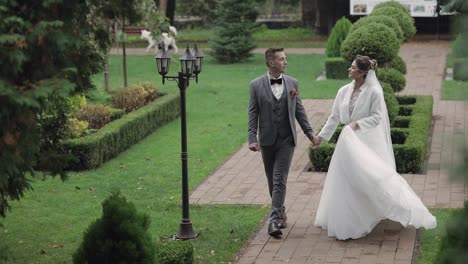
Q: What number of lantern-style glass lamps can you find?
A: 3